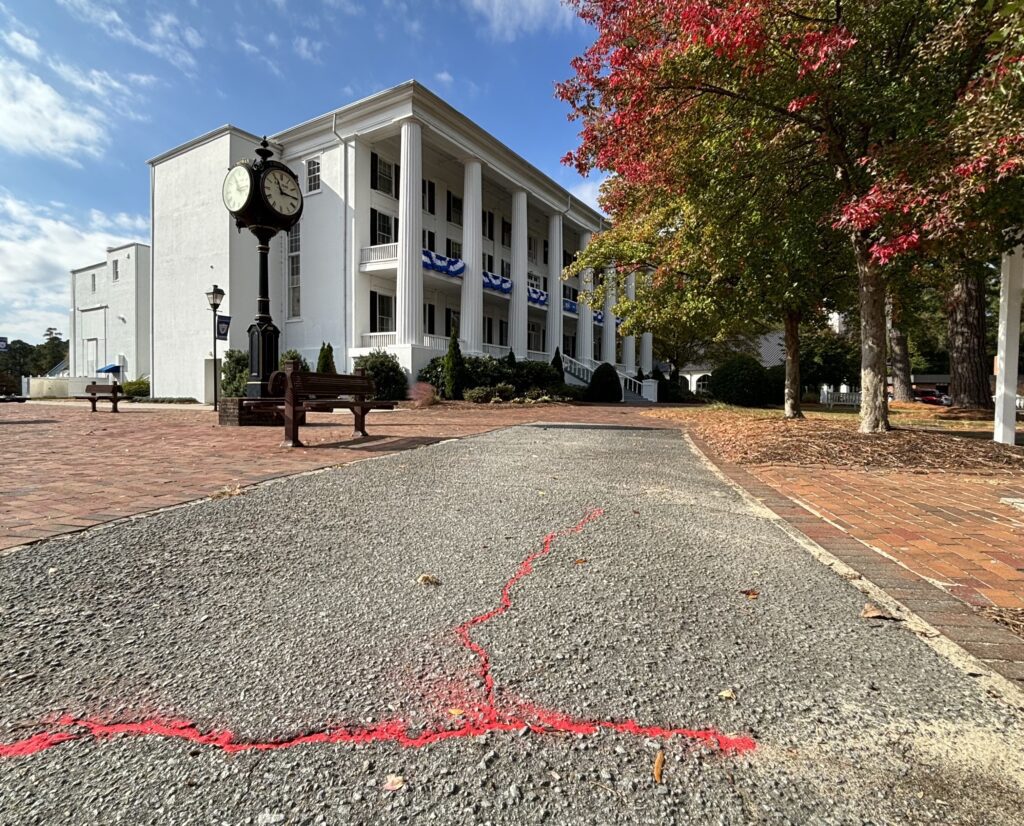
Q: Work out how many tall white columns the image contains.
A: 8